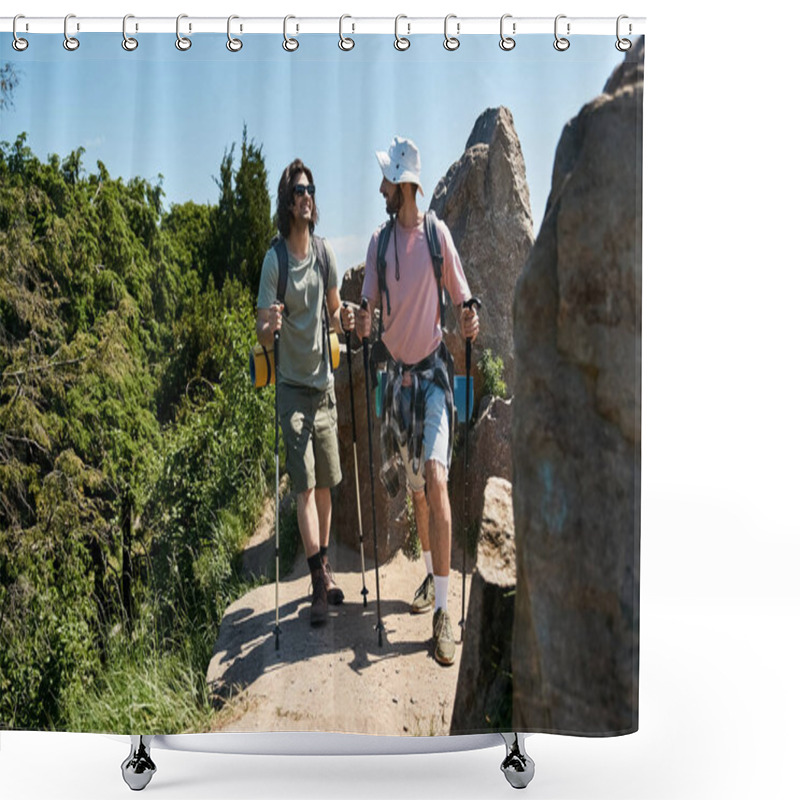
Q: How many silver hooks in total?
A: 12